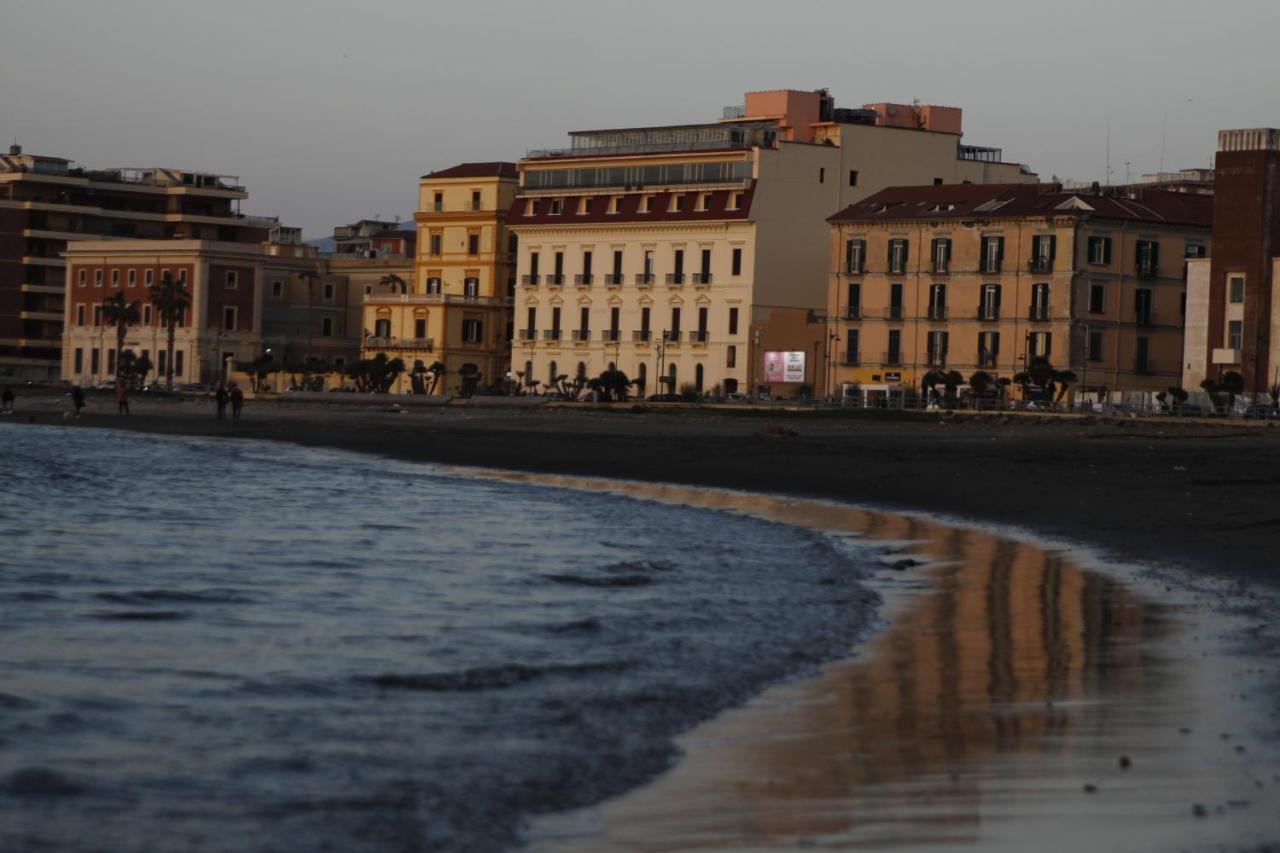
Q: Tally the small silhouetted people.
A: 5